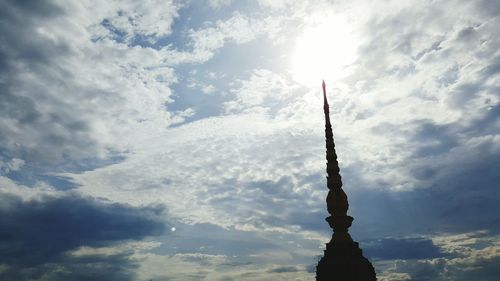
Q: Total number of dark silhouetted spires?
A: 1